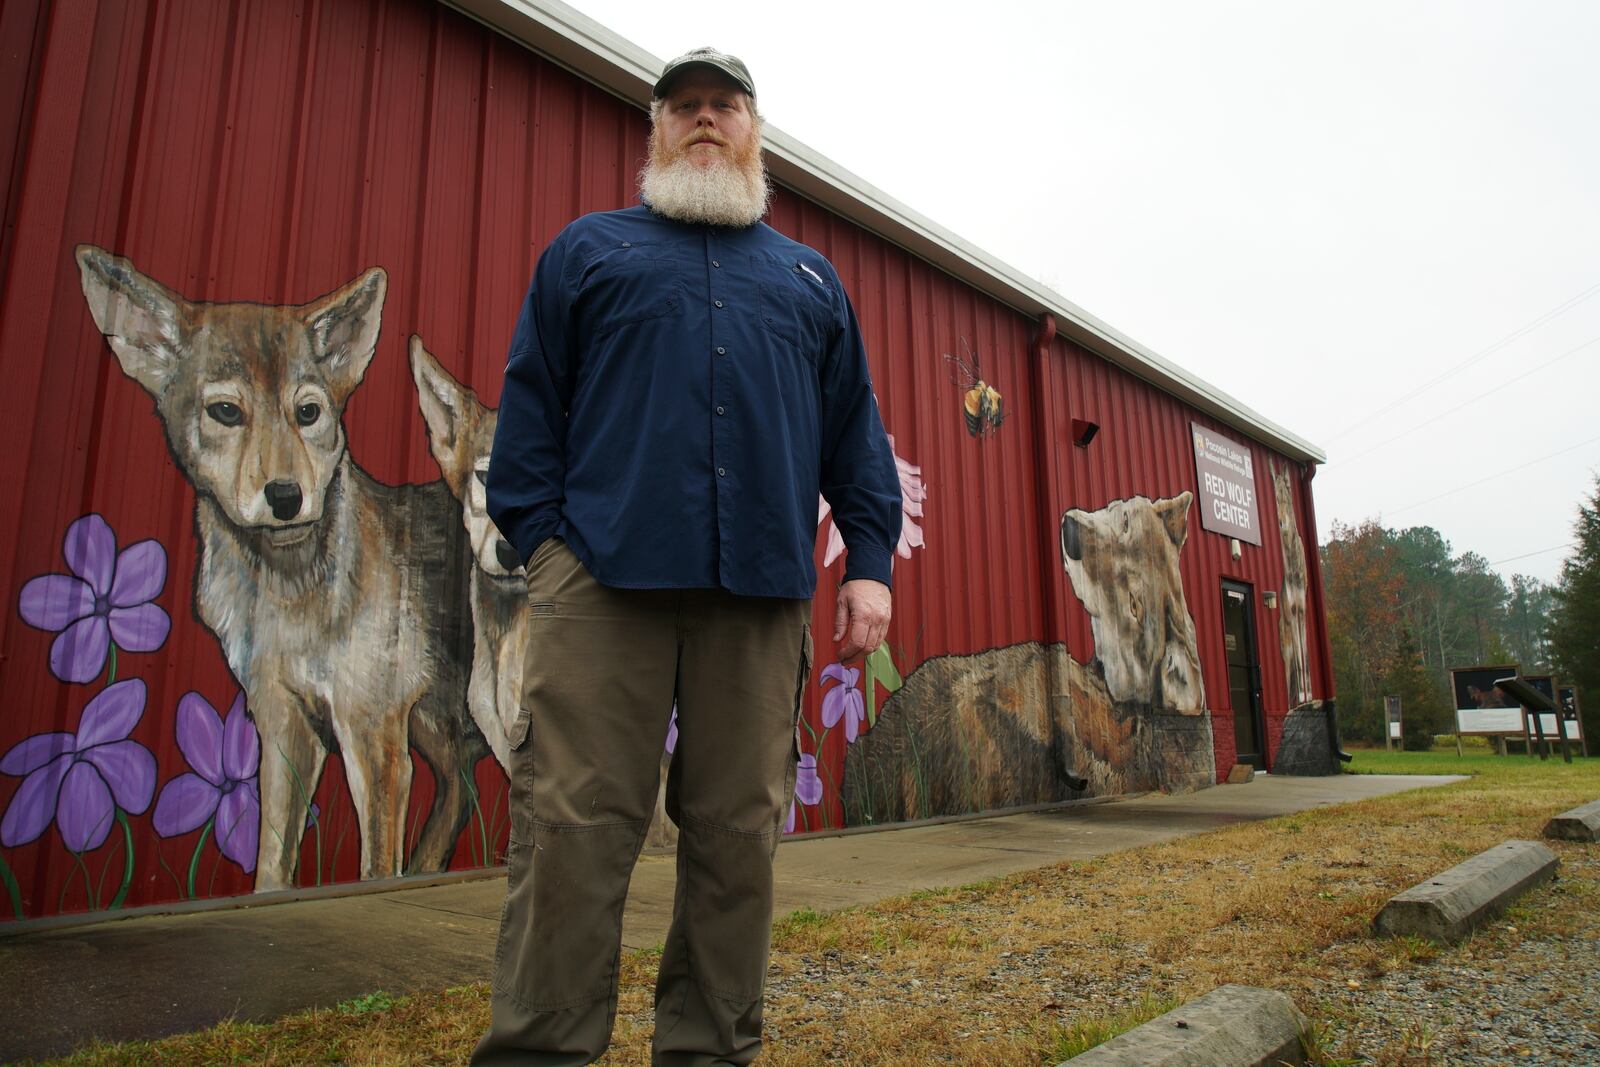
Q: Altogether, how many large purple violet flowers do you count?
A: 3